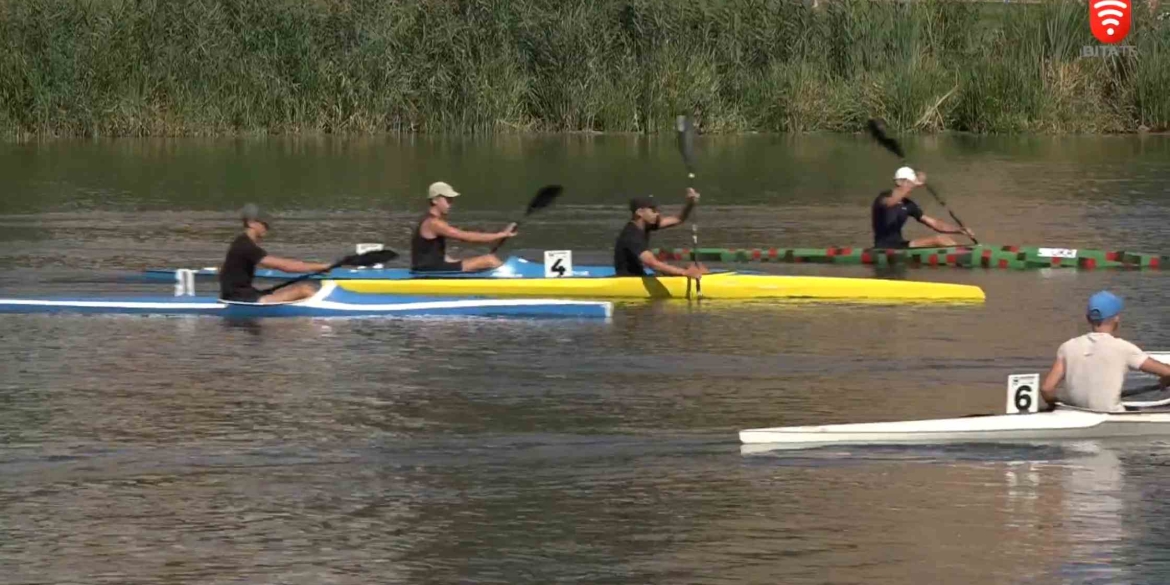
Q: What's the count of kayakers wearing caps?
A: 5